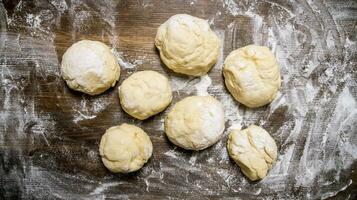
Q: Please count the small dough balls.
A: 7